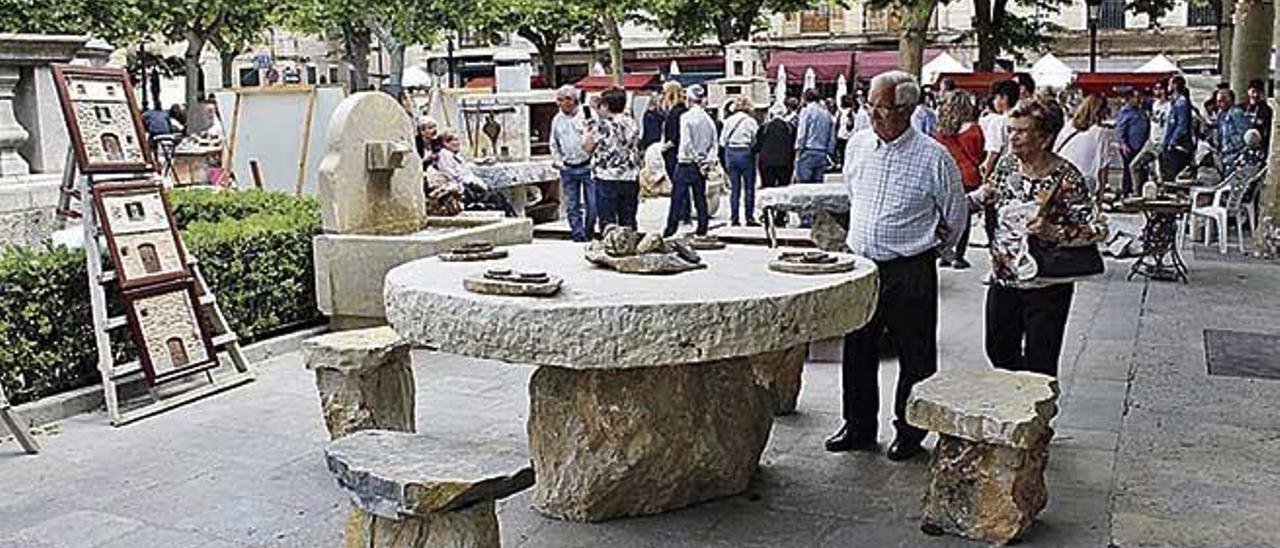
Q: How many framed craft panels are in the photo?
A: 3